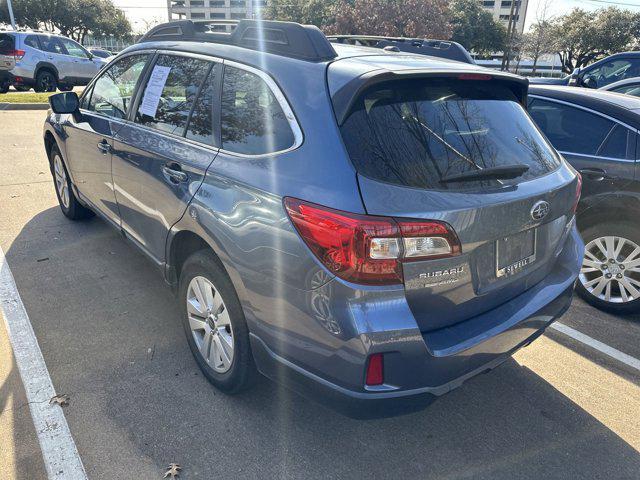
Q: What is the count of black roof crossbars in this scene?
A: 2